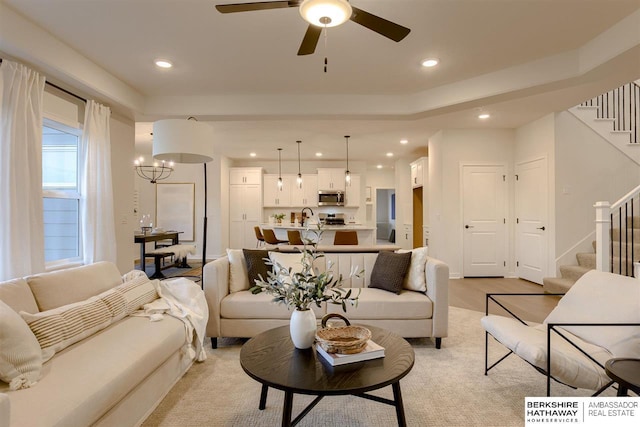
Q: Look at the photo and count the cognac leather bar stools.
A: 4